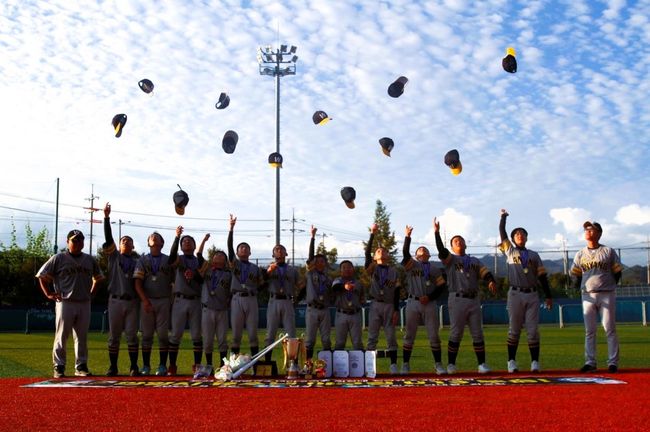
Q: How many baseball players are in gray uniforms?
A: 14